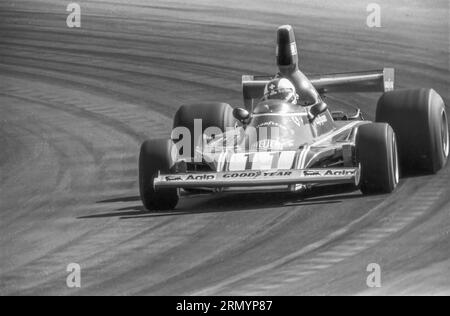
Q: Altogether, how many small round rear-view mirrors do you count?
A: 2